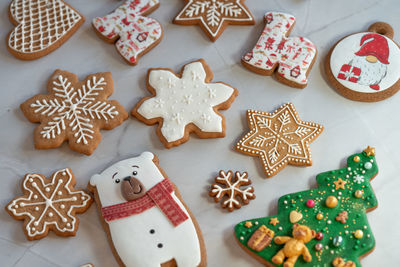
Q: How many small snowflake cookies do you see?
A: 1